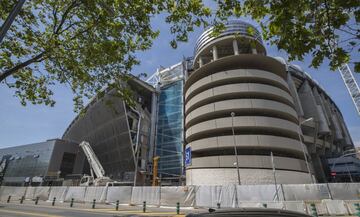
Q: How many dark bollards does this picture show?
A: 13